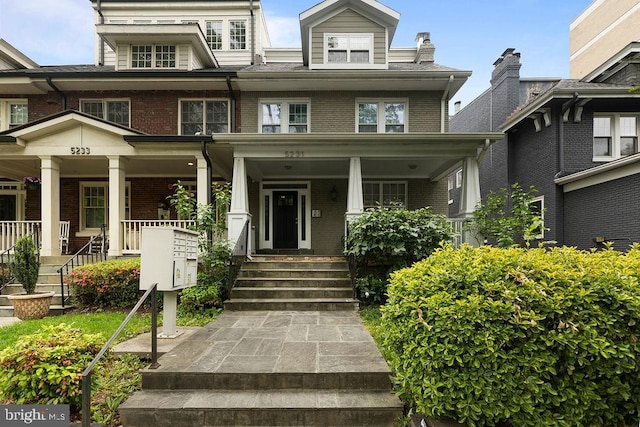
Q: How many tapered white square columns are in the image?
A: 3